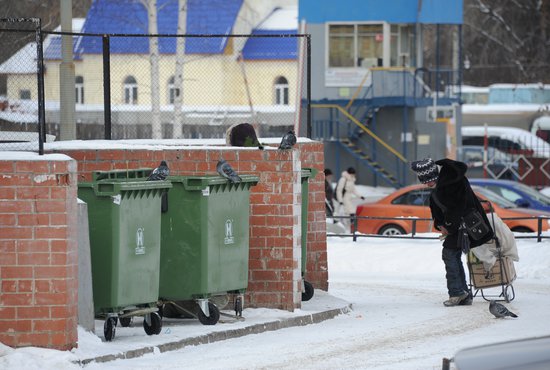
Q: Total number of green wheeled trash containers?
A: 3